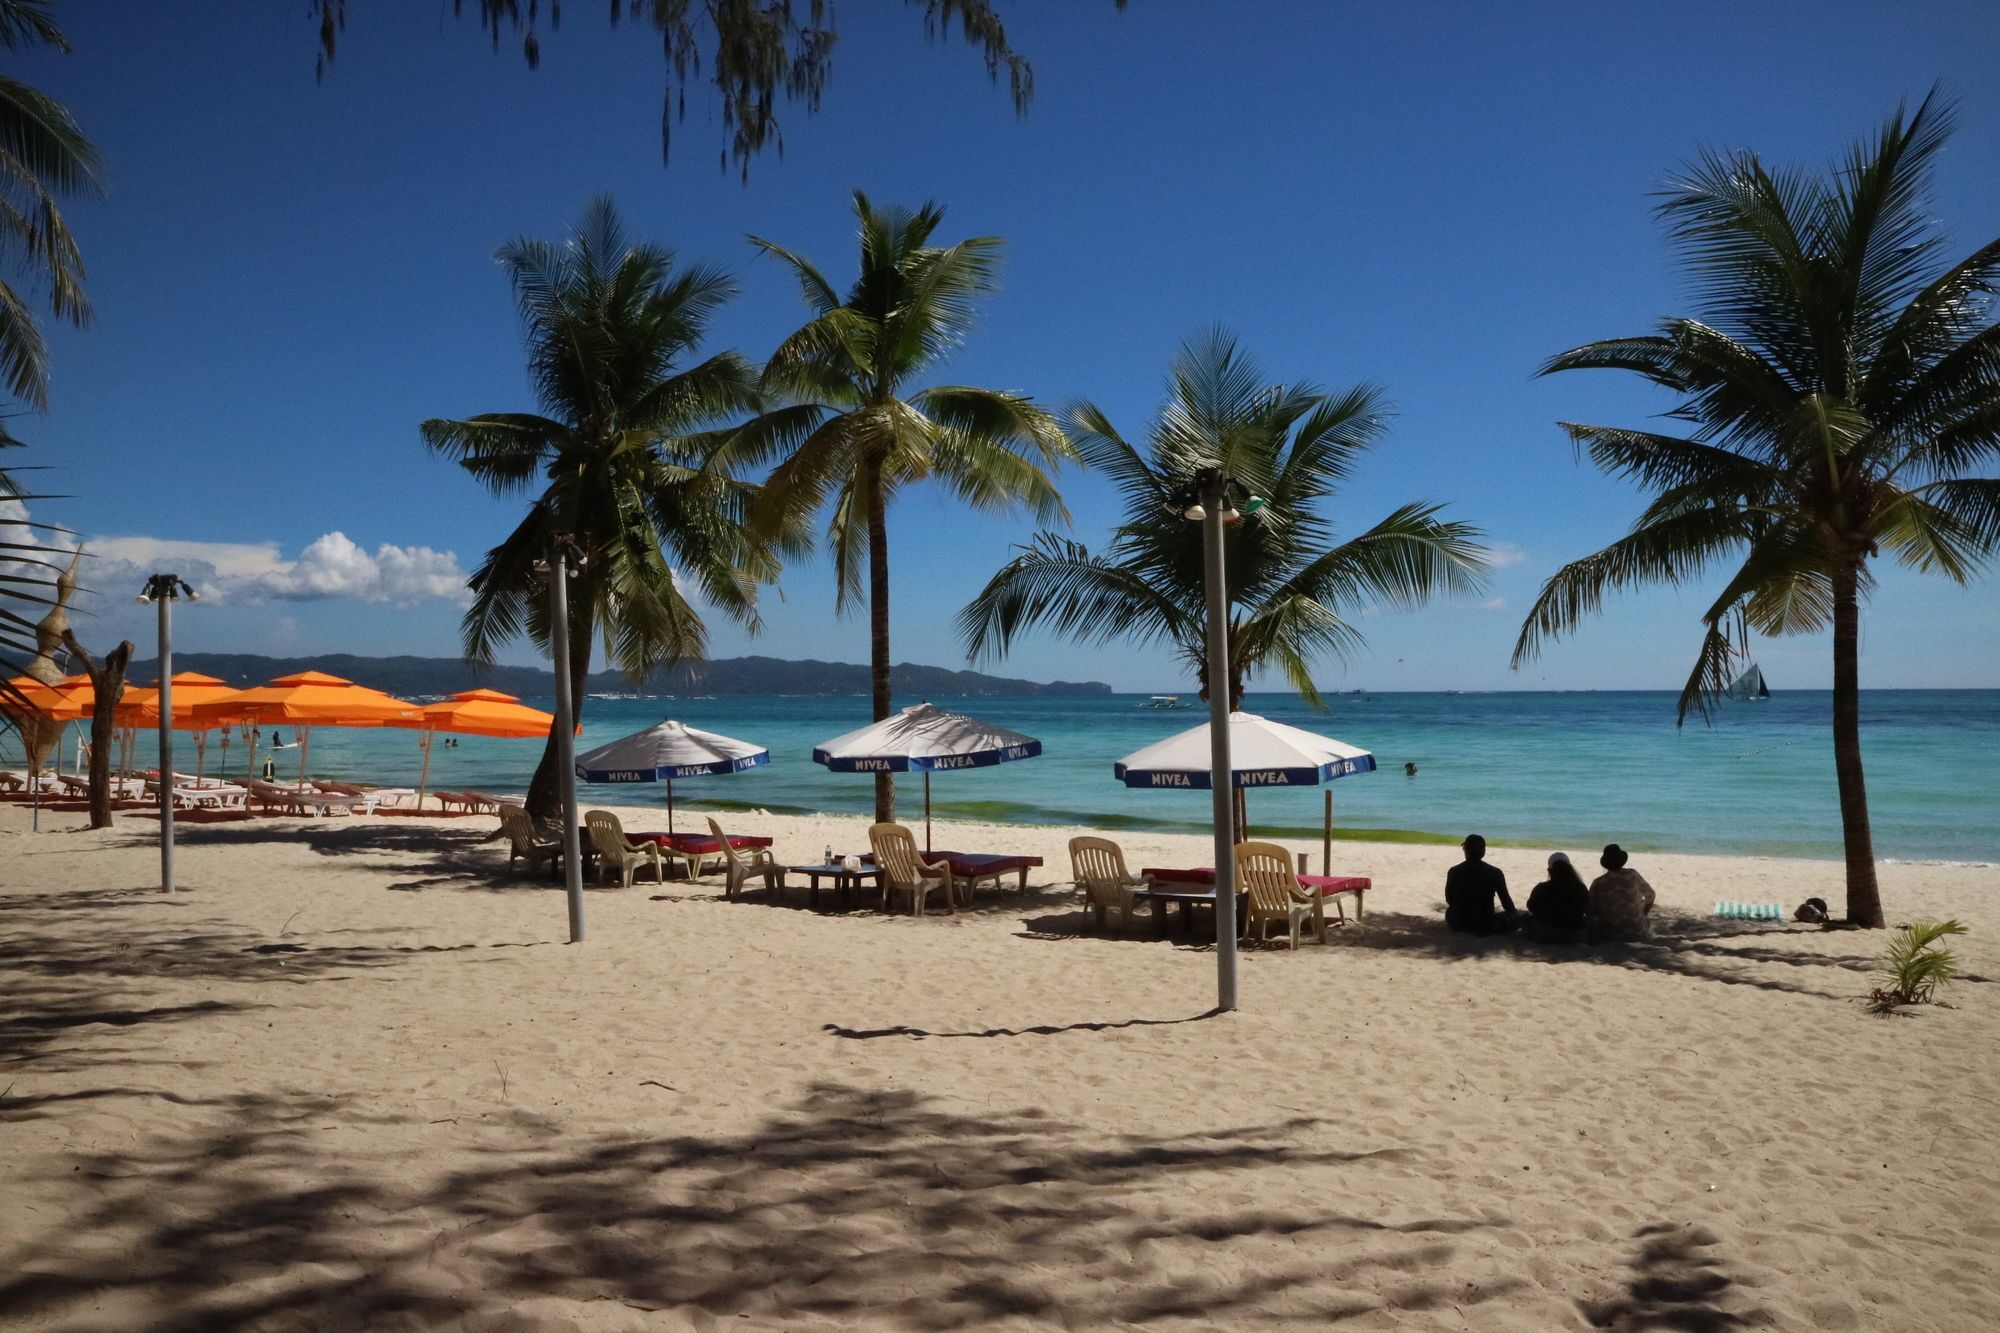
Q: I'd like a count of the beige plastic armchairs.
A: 6